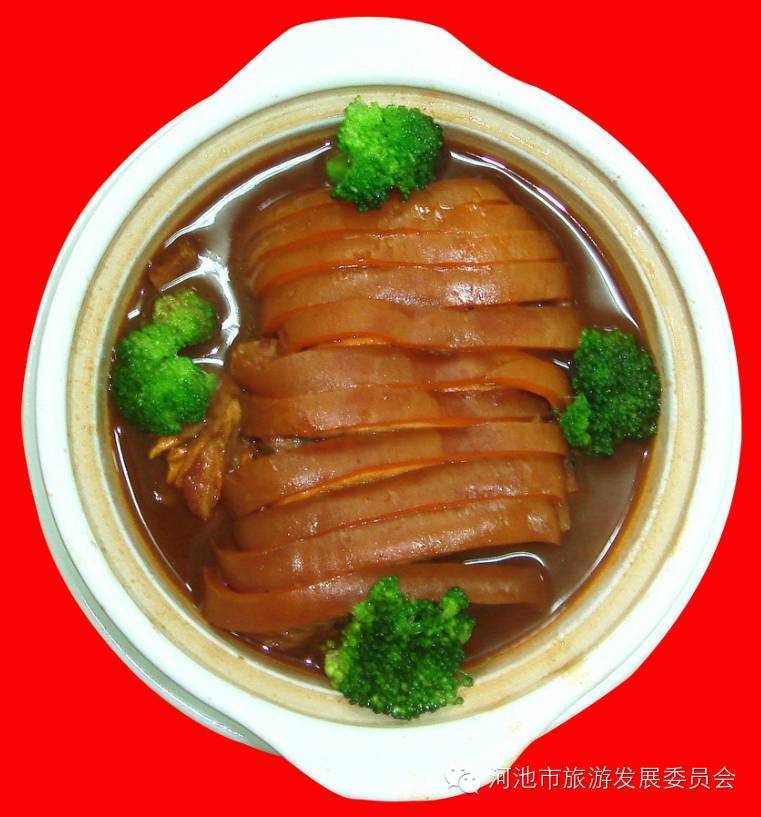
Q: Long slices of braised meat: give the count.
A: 11